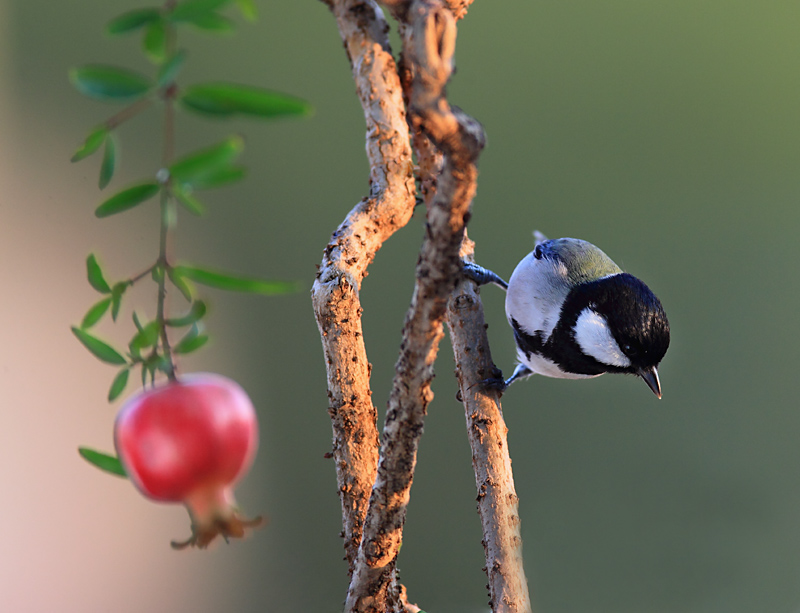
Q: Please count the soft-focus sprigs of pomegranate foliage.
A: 1